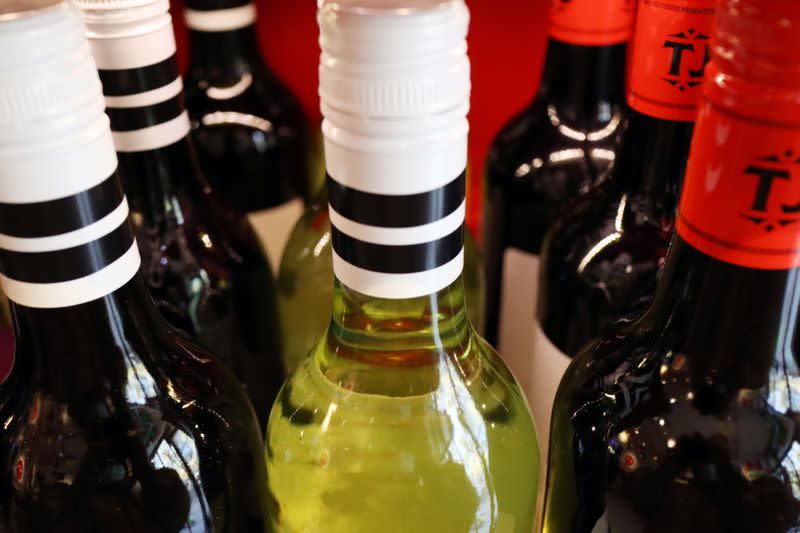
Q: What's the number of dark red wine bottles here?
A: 6